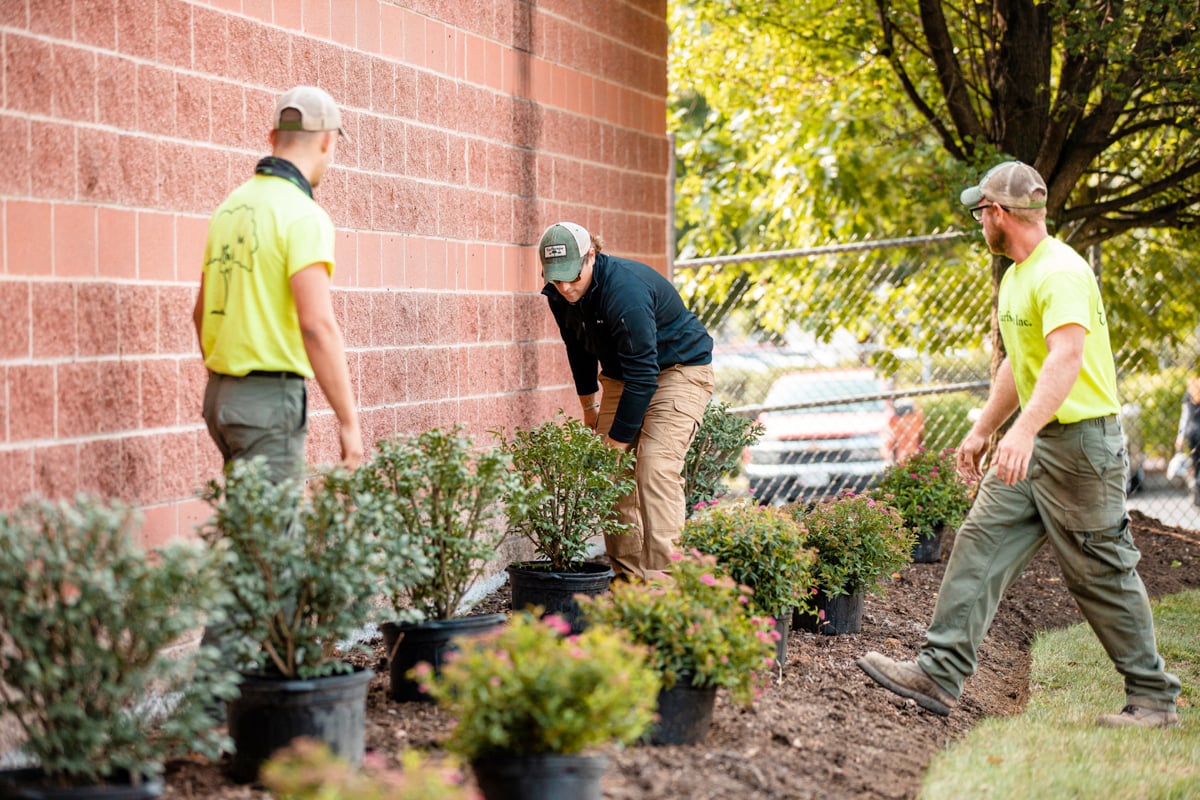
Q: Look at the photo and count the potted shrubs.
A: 11